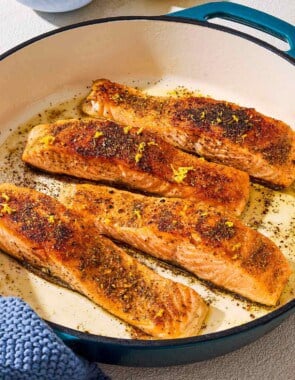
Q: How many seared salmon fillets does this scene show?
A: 4